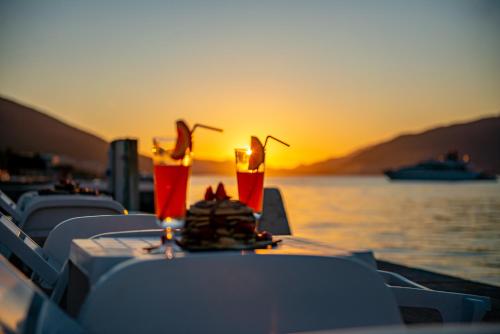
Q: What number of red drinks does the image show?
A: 2